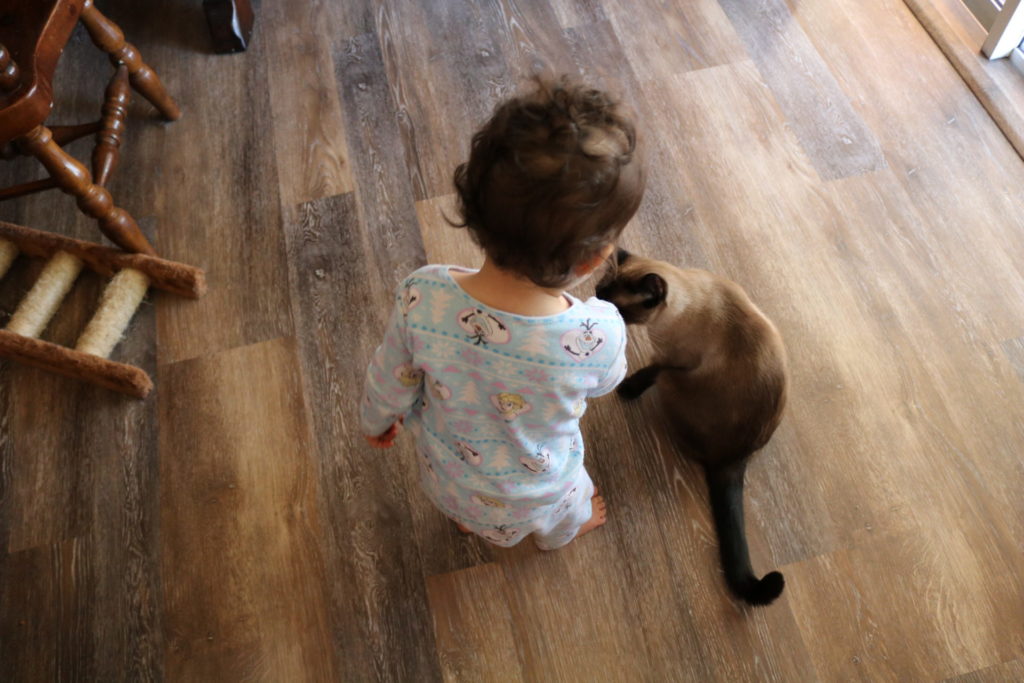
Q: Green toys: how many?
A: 0